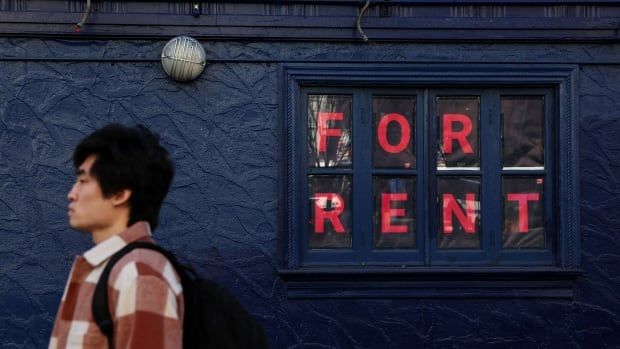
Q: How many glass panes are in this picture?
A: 8